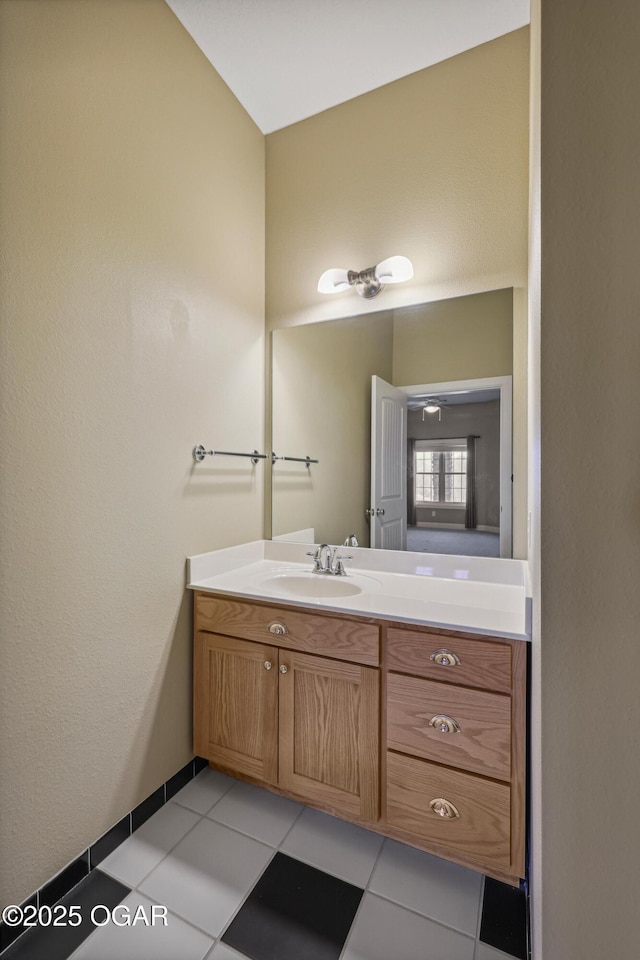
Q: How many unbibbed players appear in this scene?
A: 0